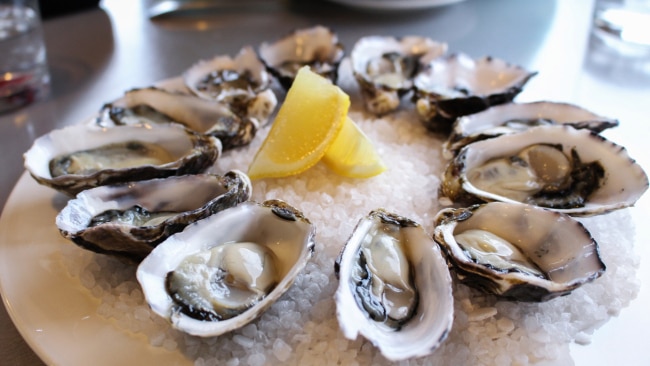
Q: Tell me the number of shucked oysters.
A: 12